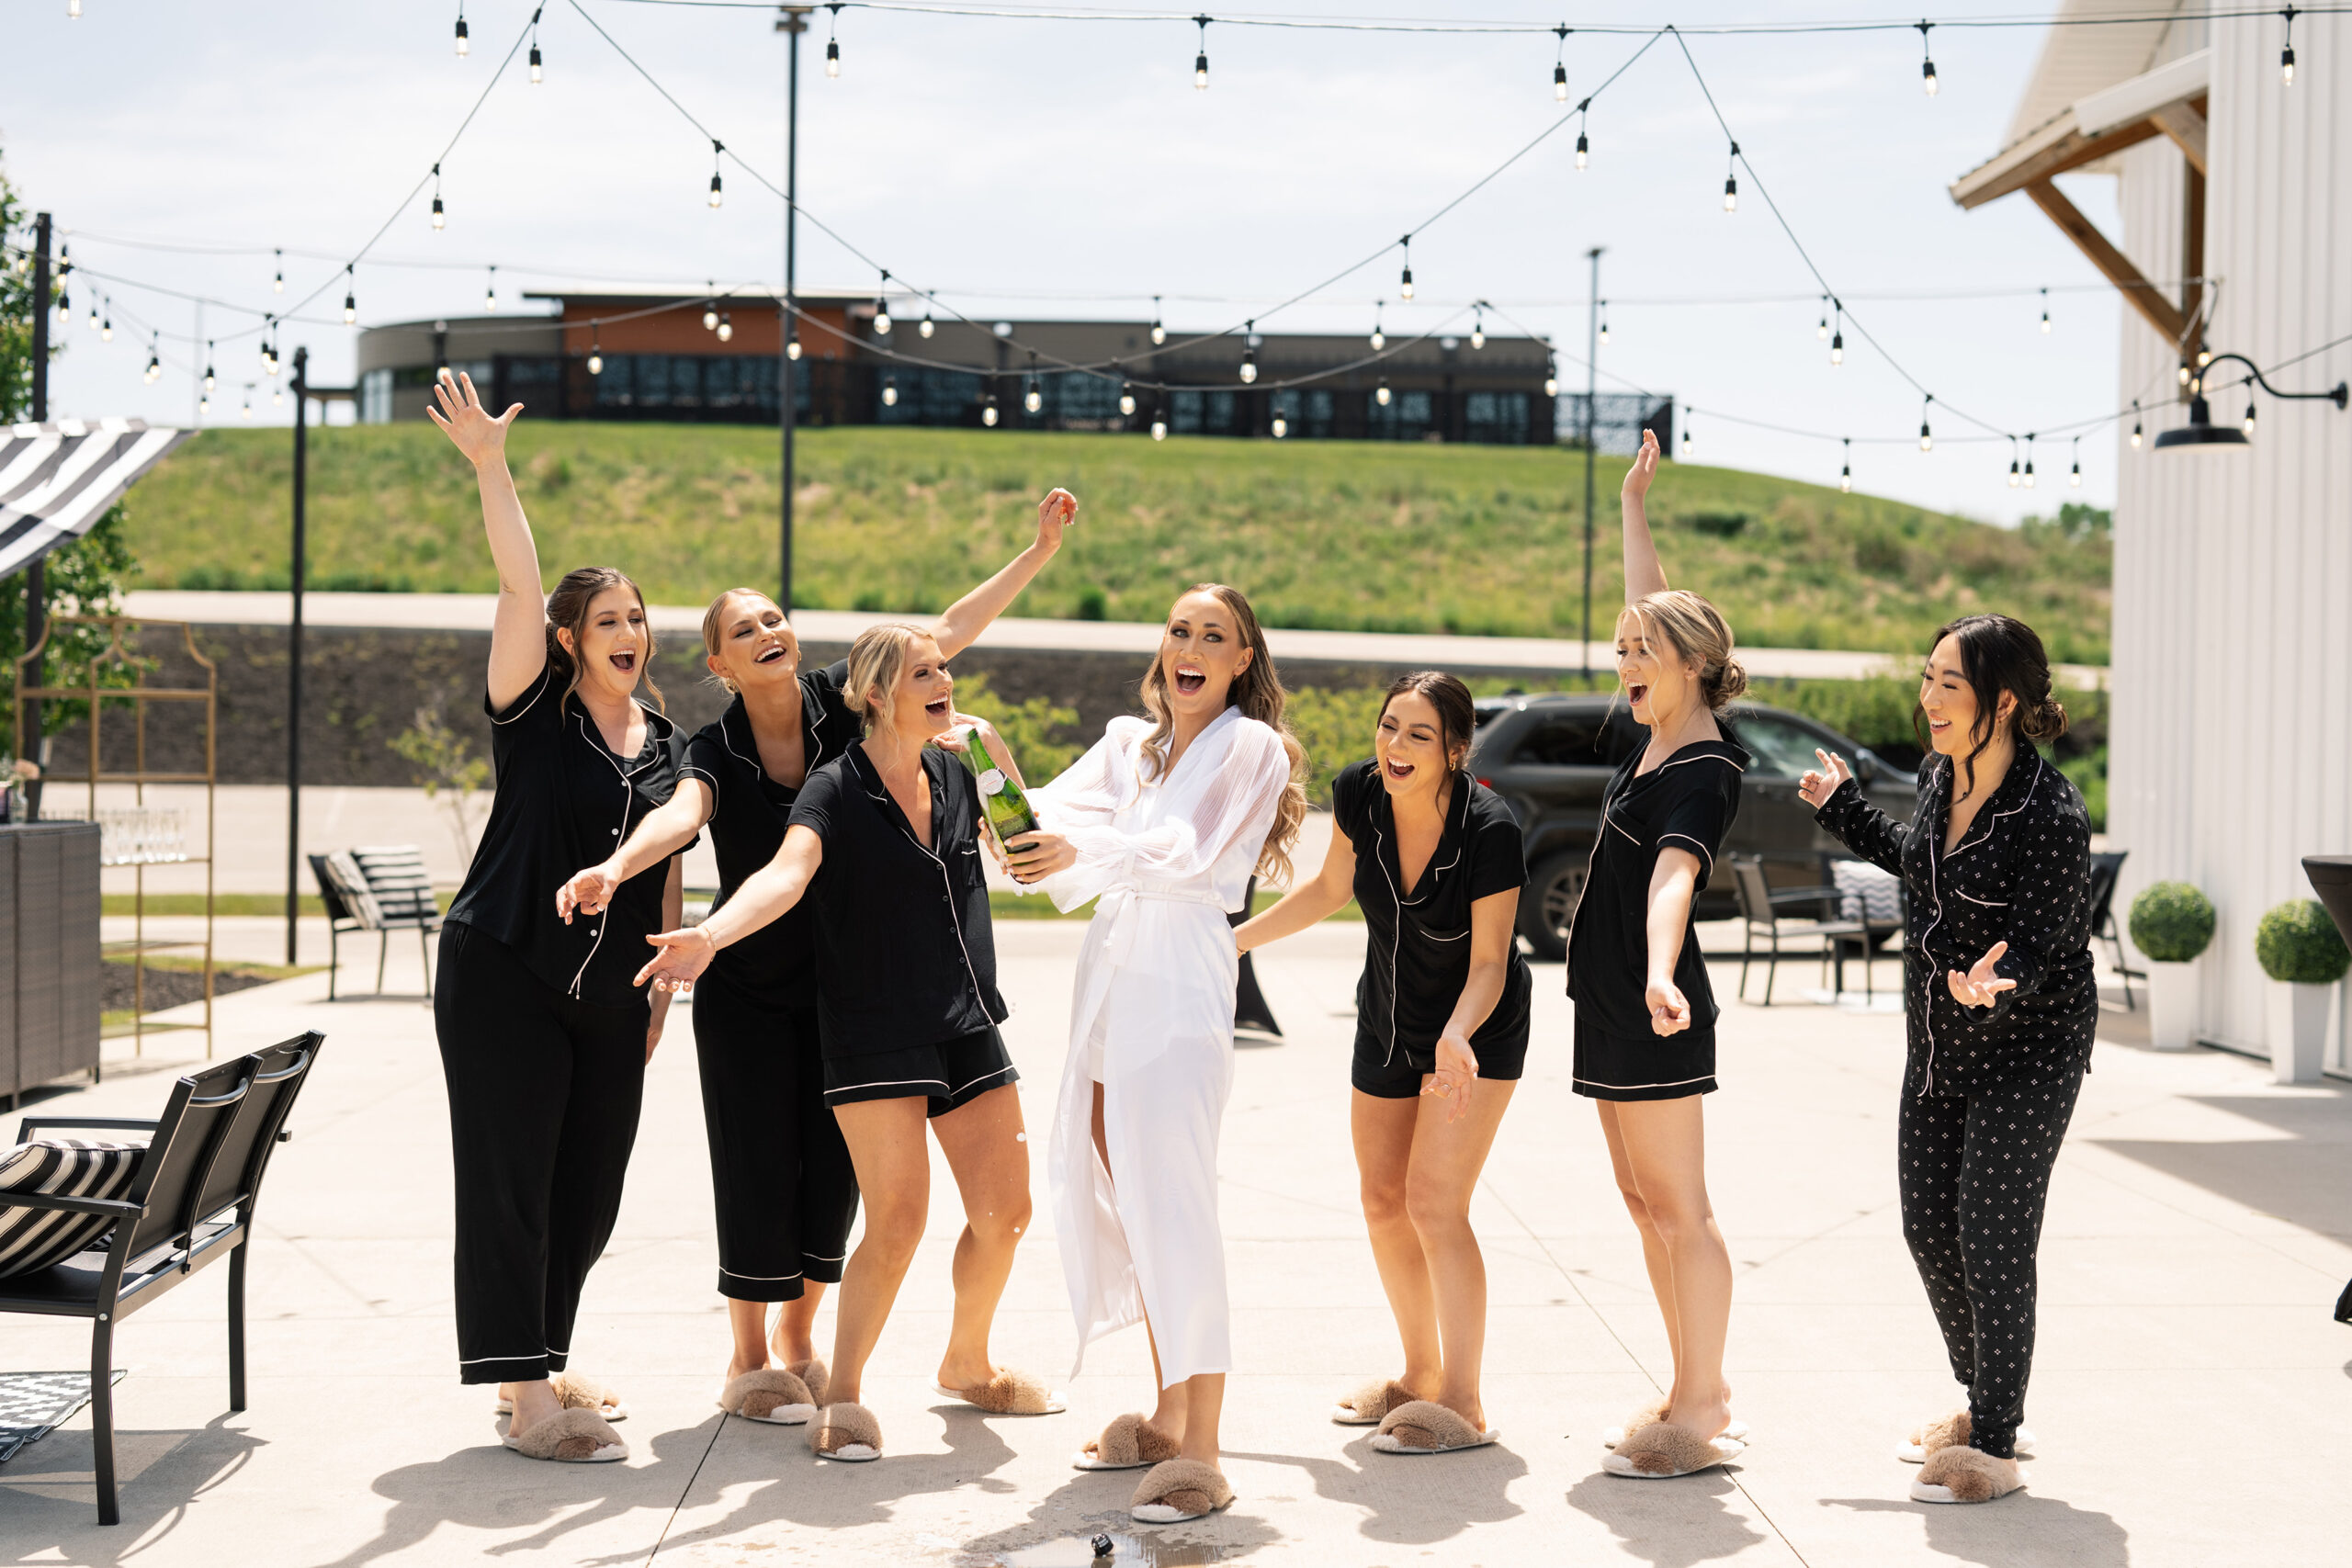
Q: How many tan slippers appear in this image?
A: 14